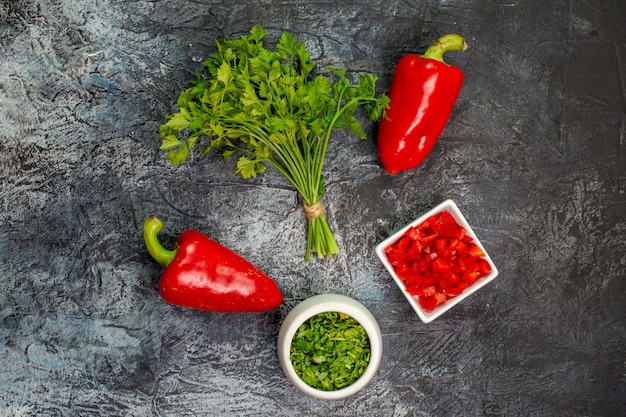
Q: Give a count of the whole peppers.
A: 2